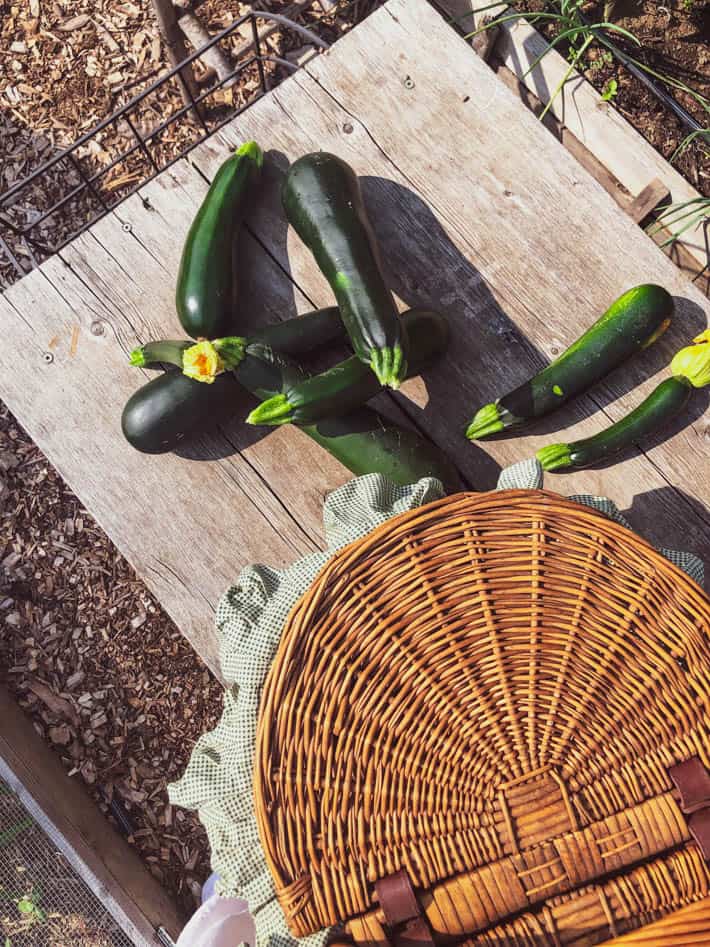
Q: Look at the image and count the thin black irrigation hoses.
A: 1